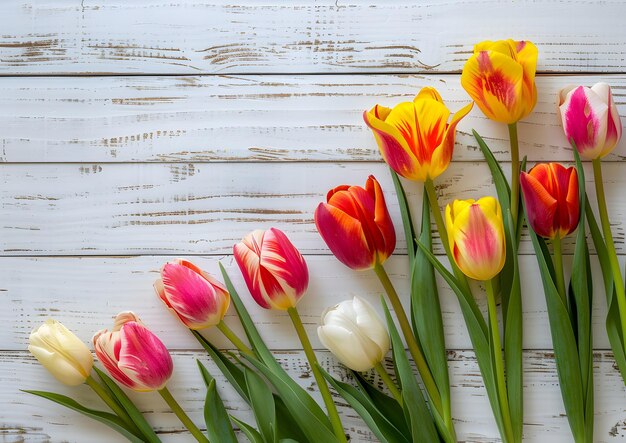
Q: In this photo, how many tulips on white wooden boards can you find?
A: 11